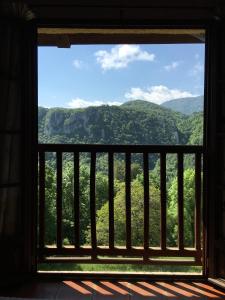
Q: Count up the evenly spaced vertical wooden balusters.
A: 10